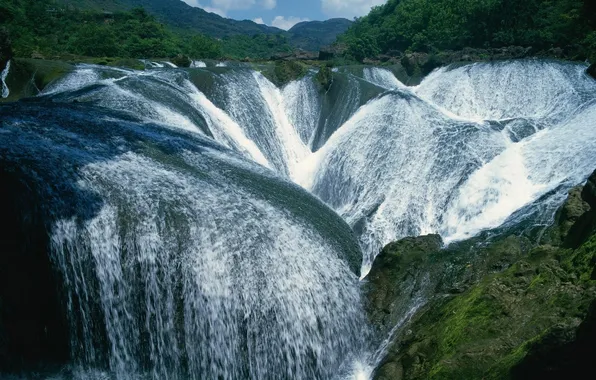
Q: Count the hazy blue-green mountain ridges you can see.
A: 2